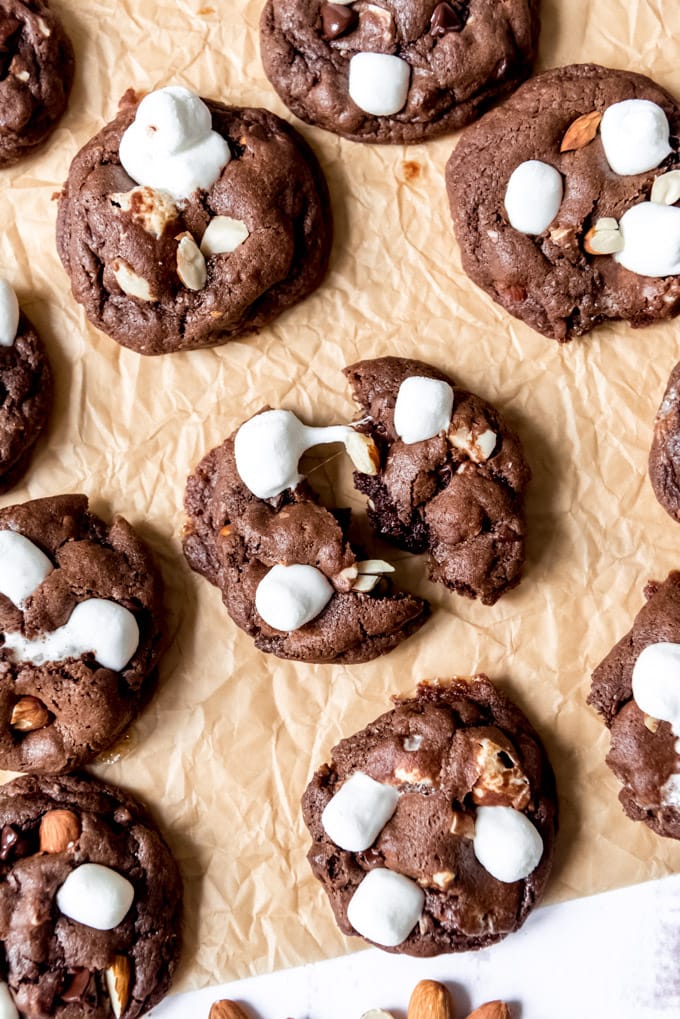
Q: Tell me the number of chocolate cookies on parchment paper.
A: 11